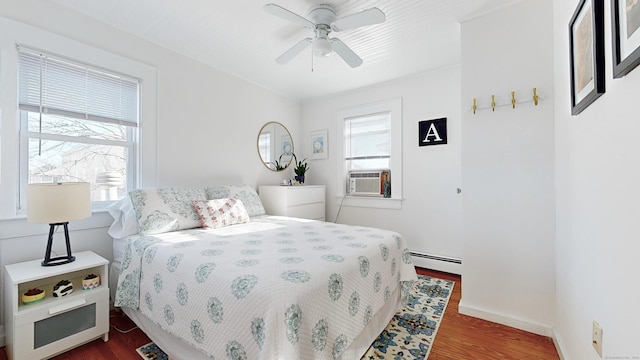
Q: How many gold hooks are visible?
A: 4